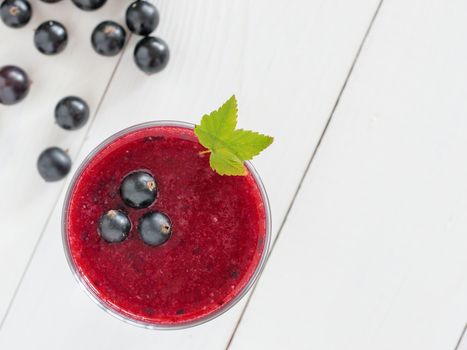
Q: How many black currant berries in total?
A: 13